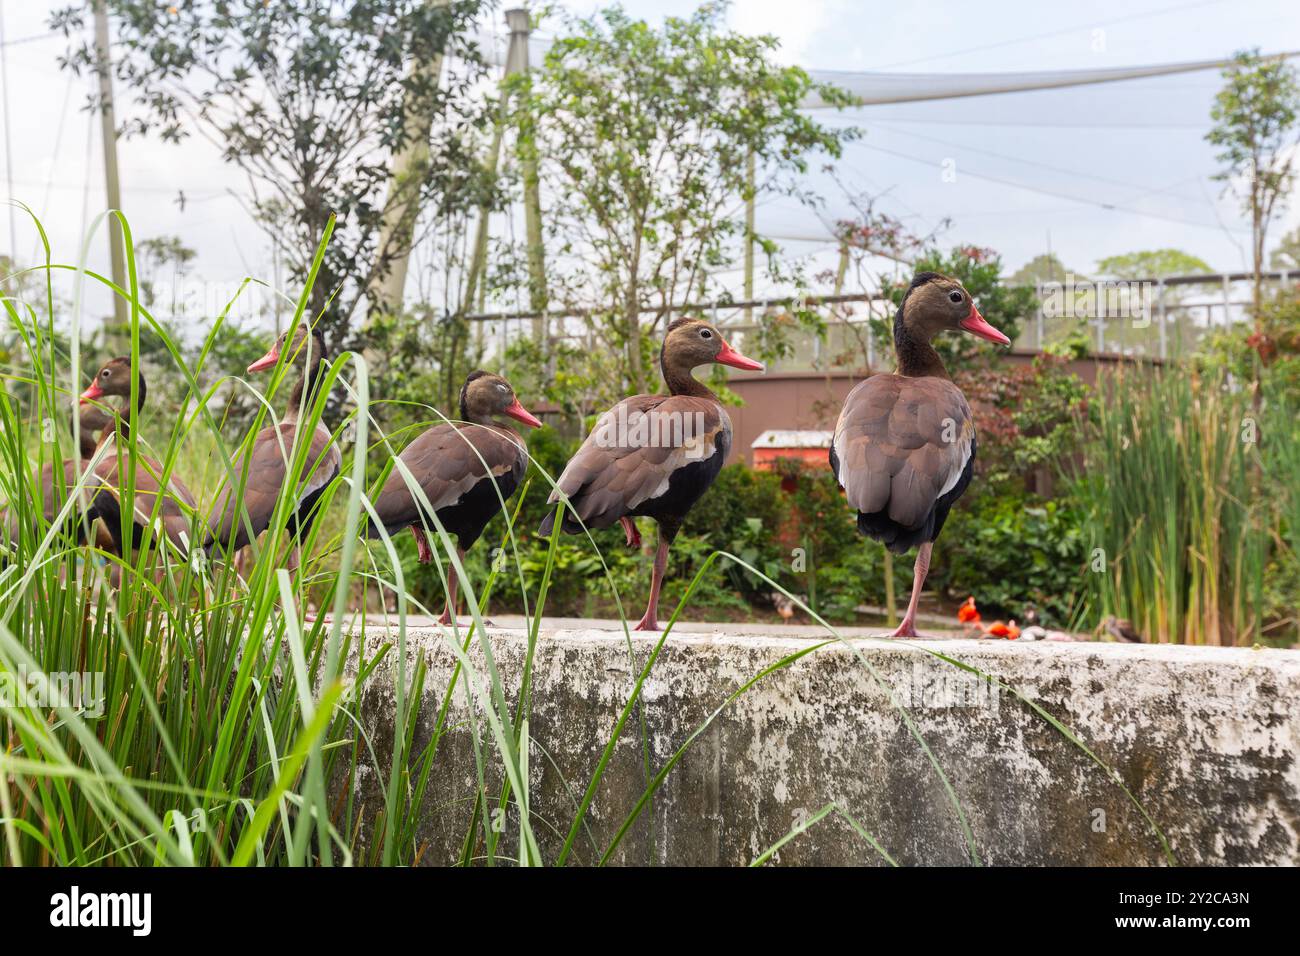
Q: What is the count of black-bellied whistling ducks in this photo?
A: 6